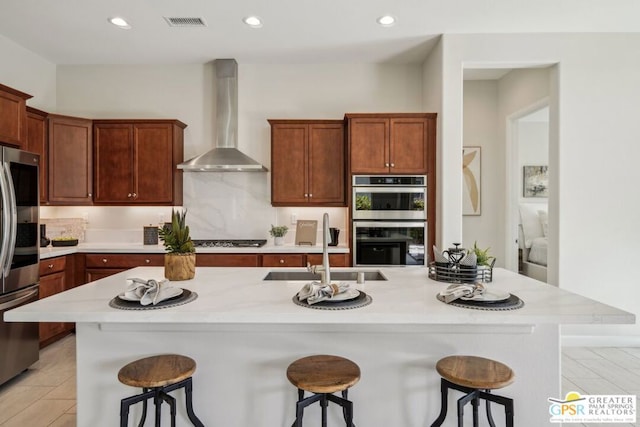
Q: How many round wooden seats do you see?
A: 3